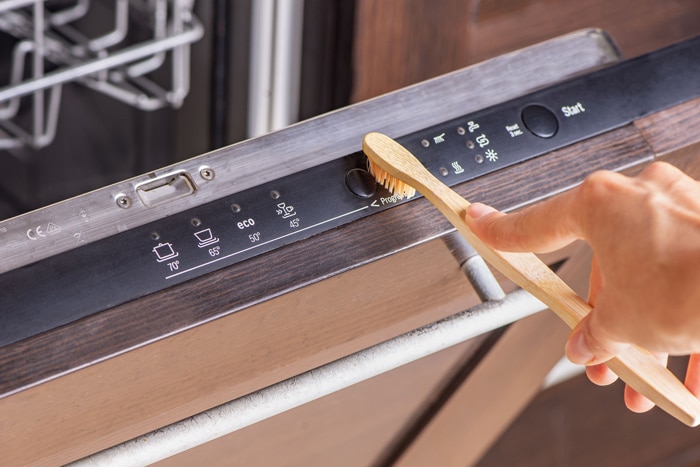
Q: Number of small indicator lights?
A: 9